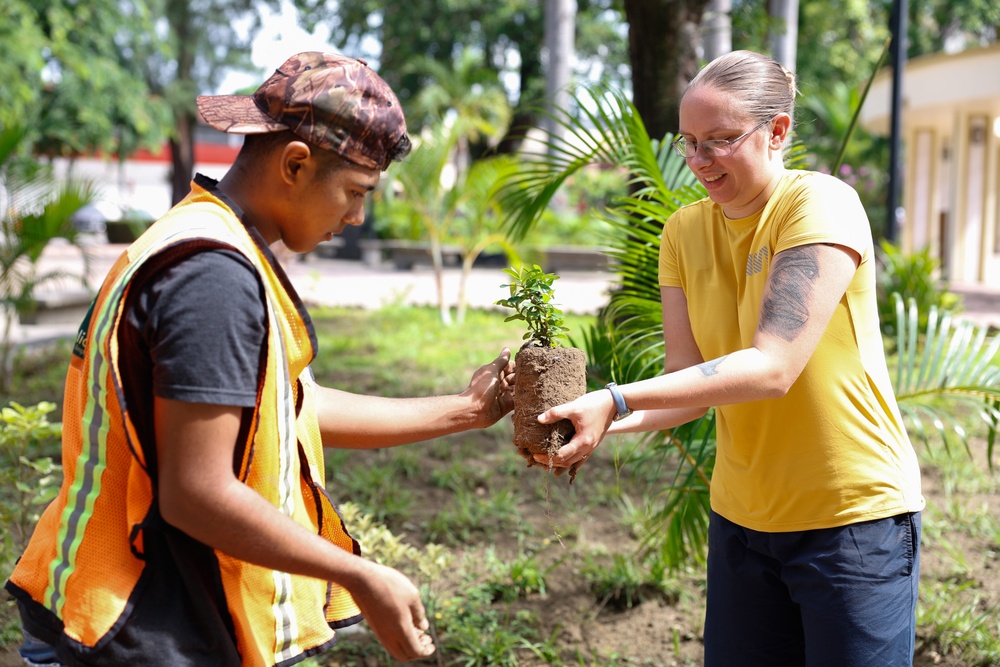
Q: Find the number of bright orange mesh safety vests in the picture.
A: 1